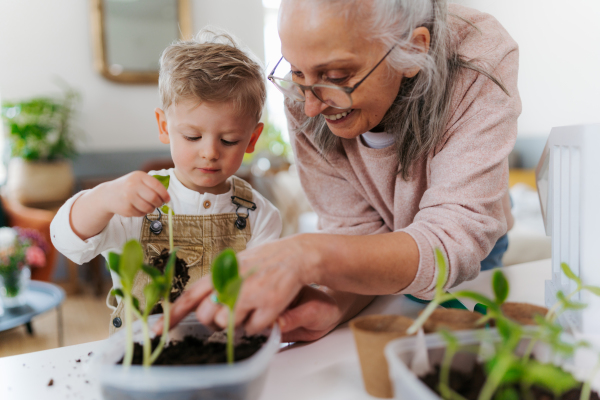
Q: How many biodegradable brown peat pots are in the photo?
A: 3